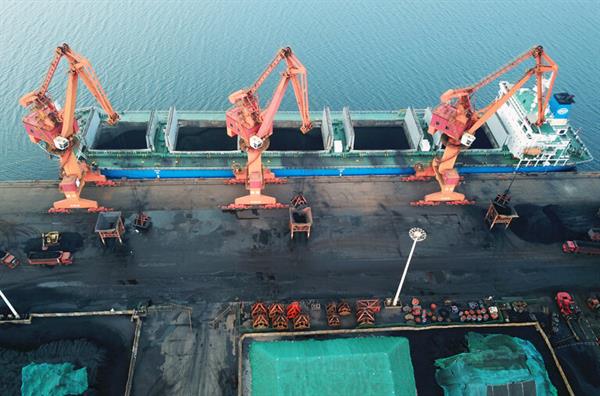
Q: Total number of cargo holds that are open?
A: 5